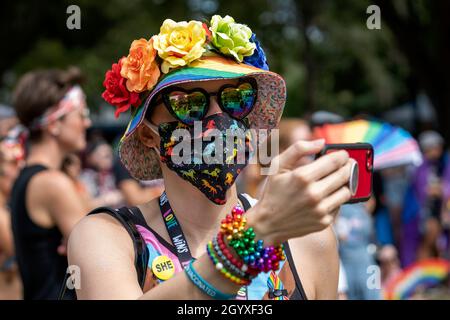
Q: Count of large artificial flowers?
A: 5